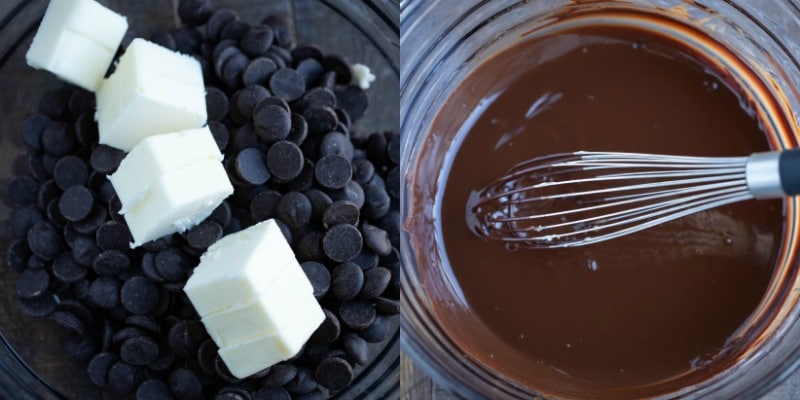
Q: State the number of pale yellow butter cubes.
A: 4